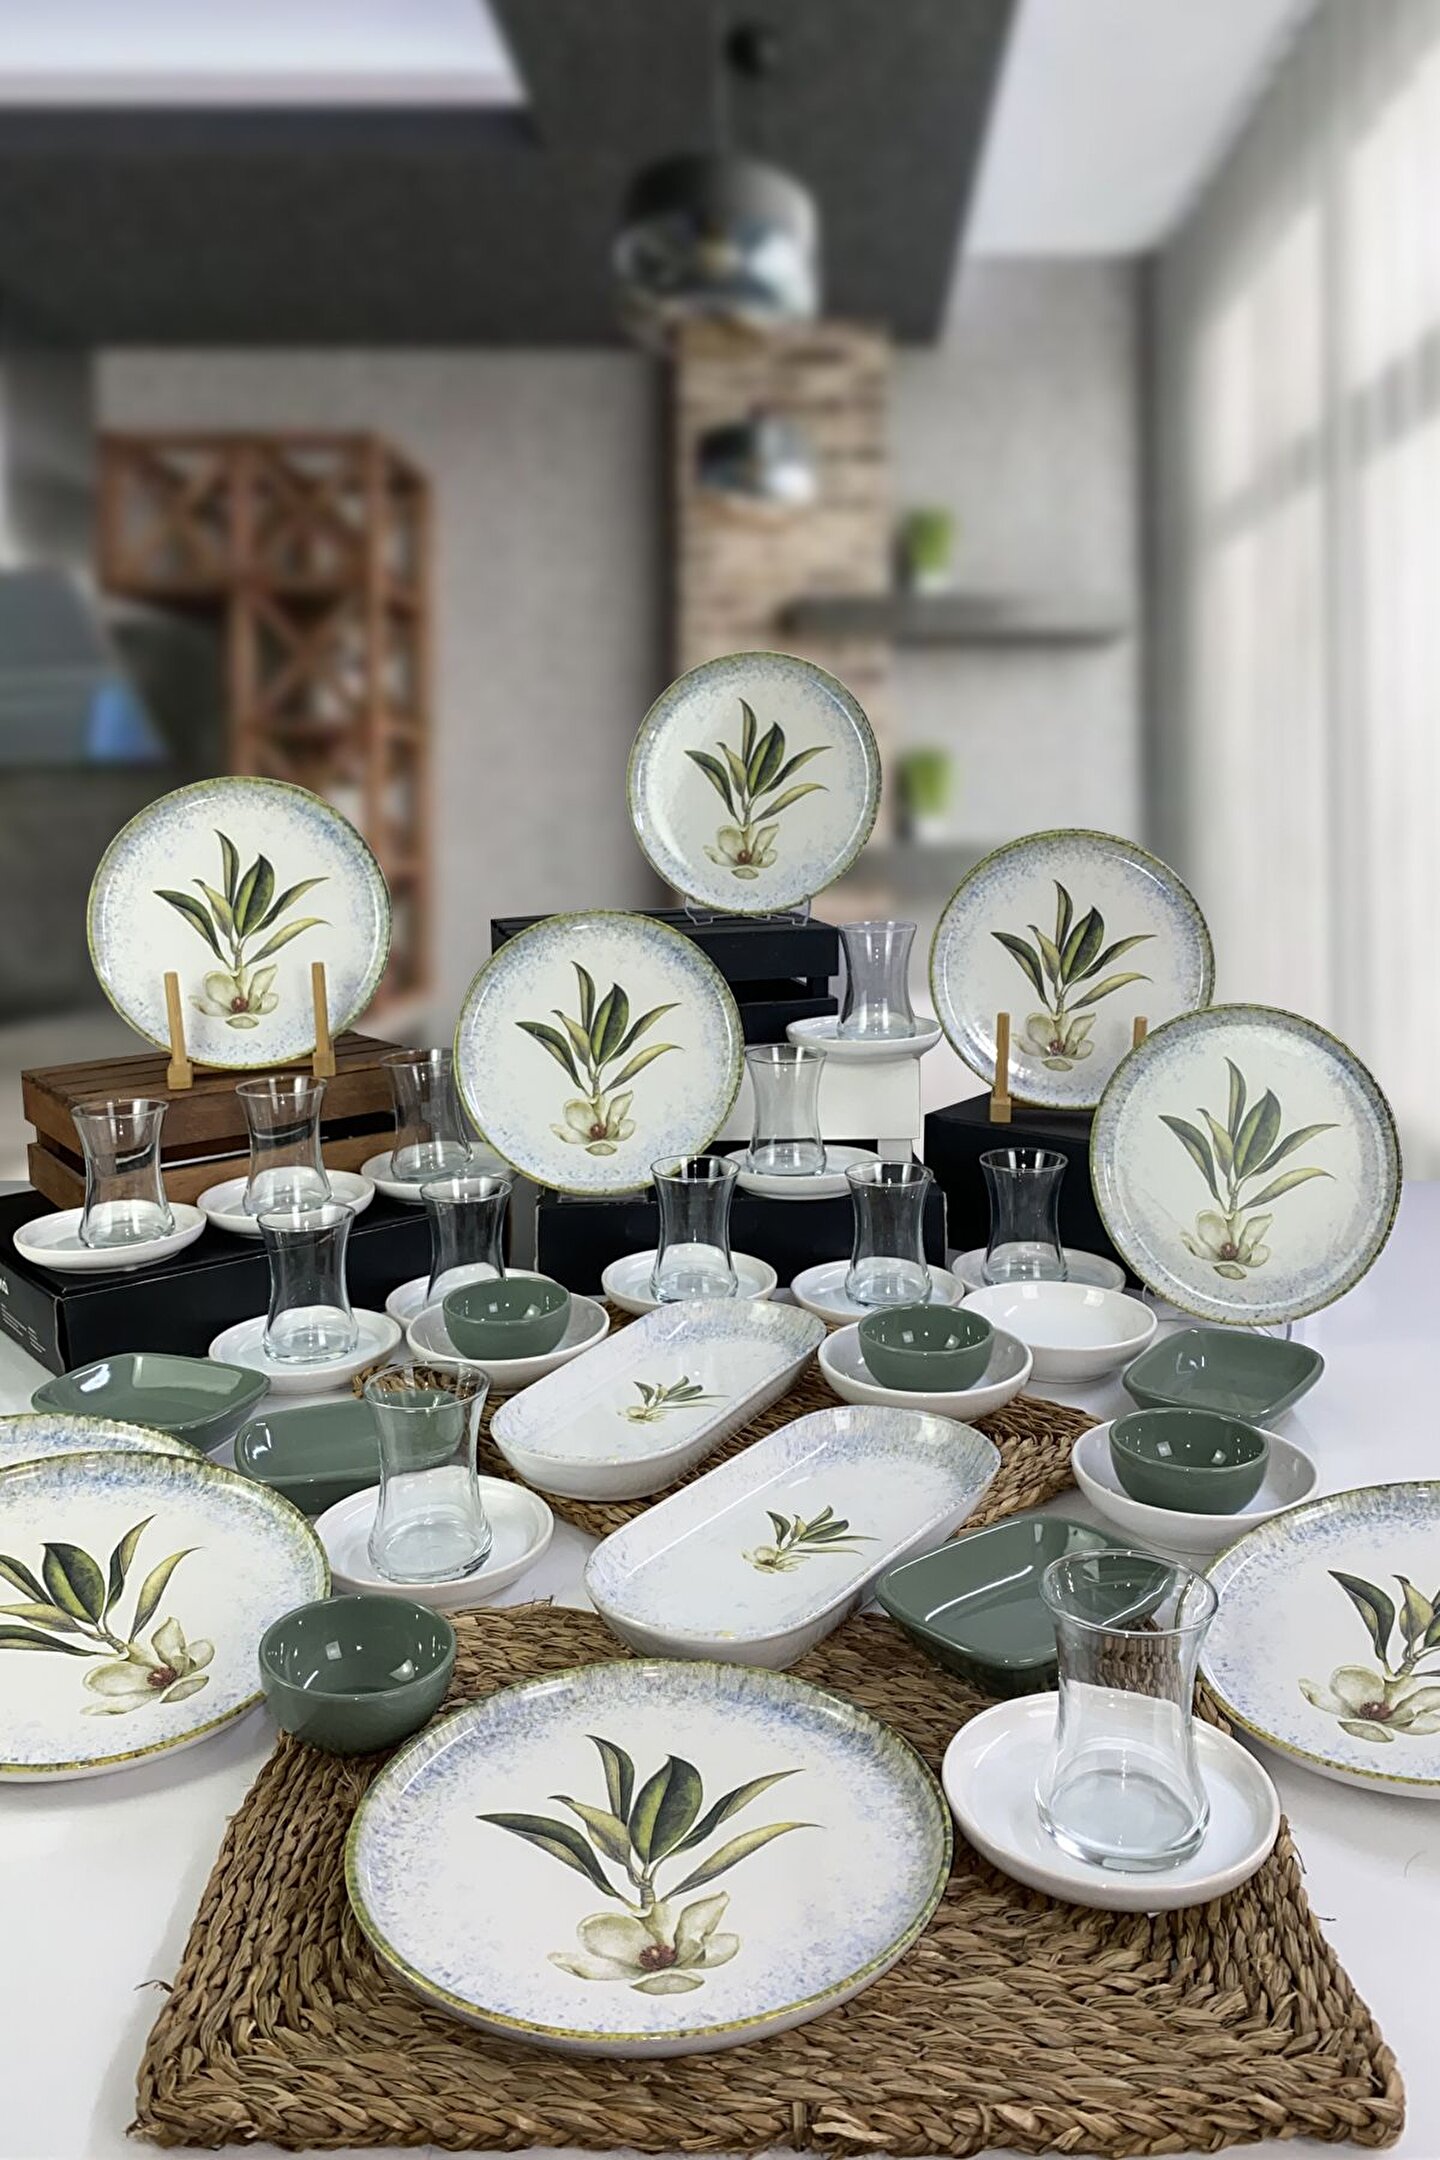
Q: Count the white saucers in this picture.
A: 12